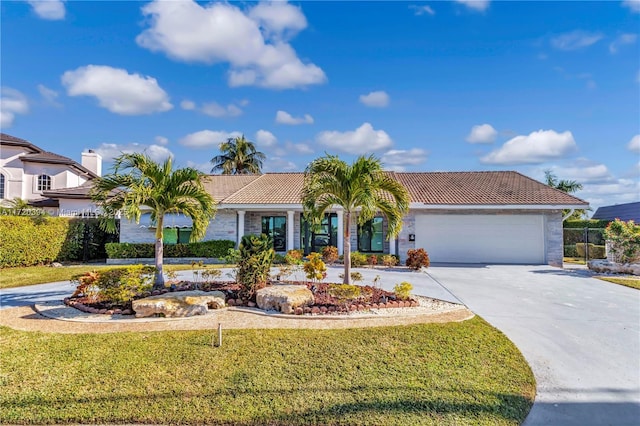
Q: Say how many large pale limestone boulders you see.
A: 2